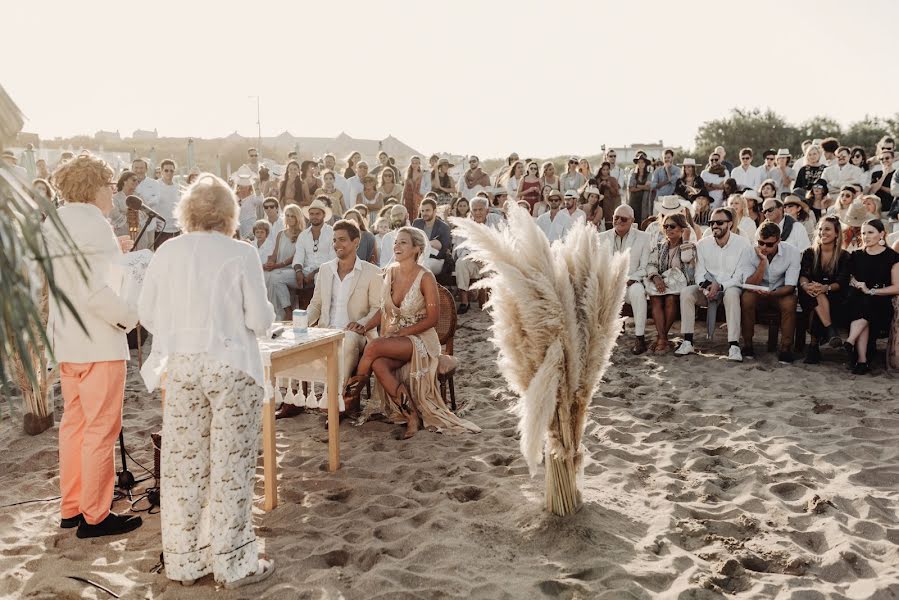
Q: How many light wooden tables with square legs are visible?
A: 1